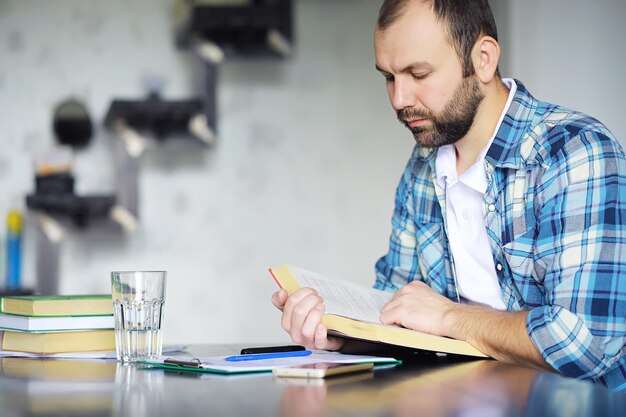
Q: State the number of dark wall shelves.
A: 3